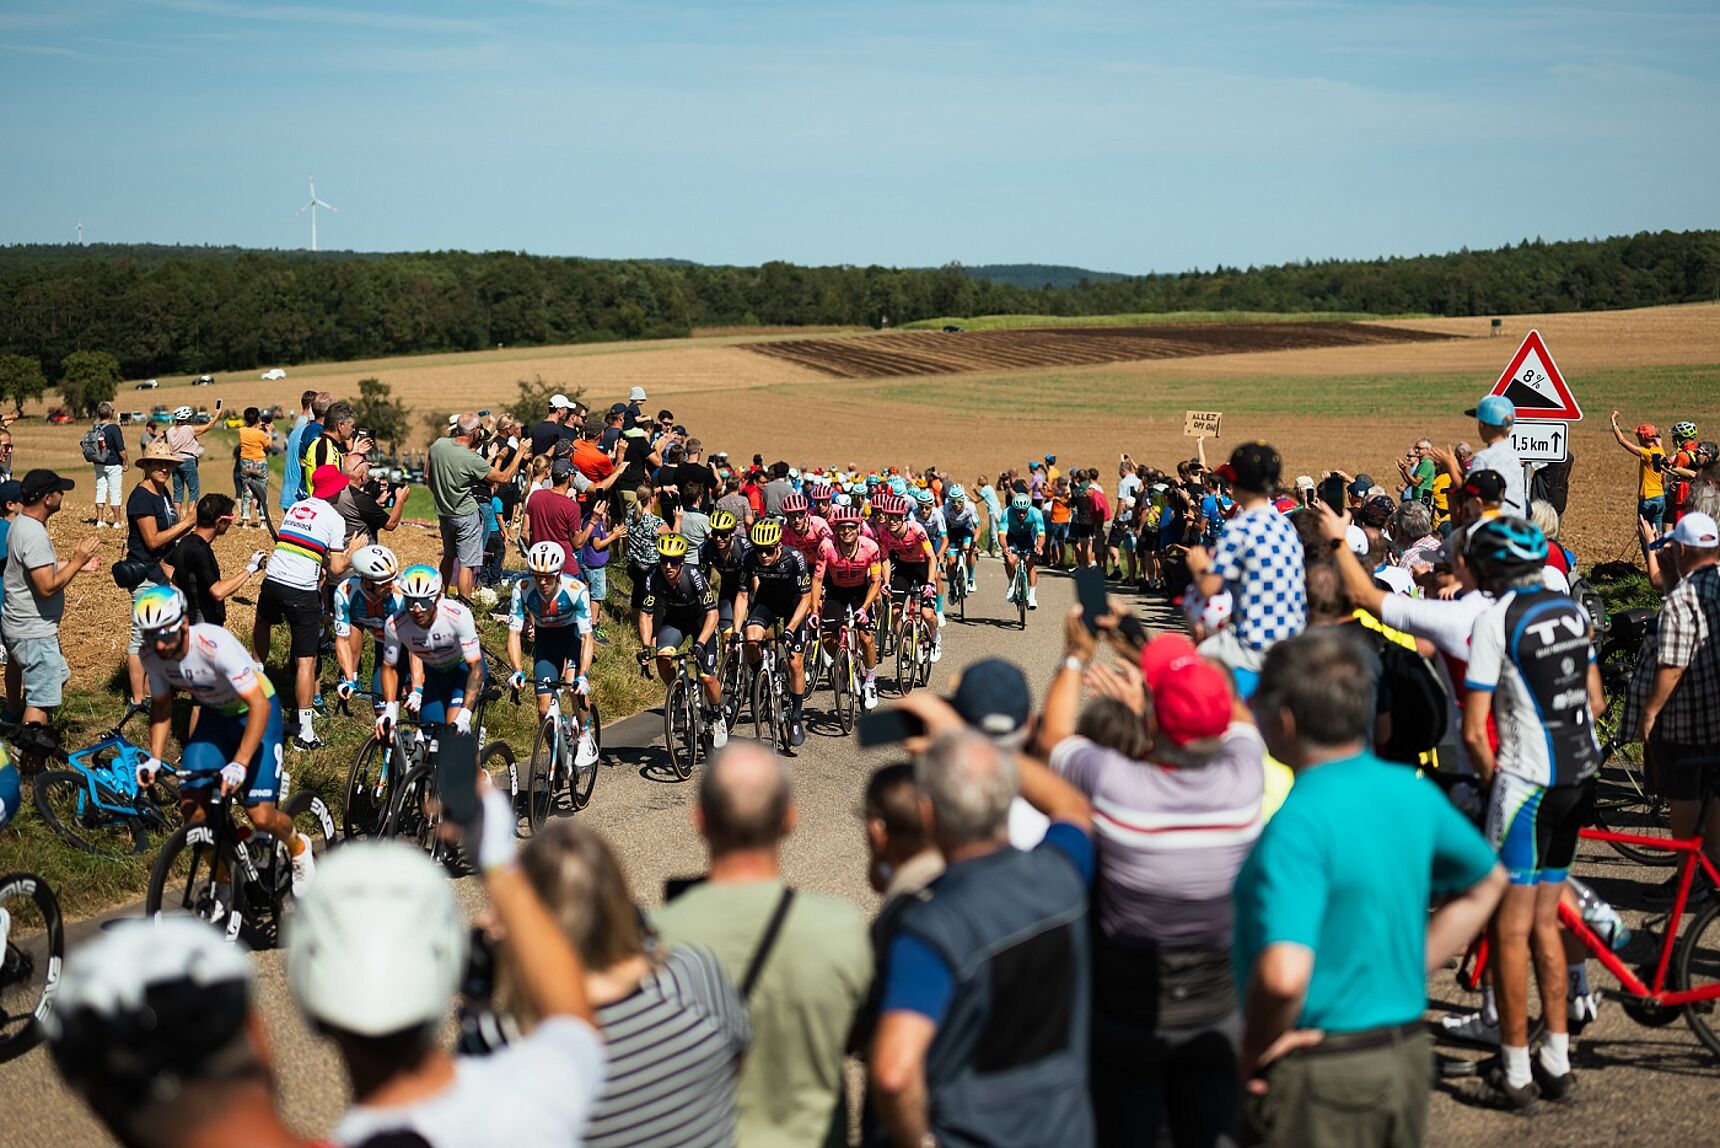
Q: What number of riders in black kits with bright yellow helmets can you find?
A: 3